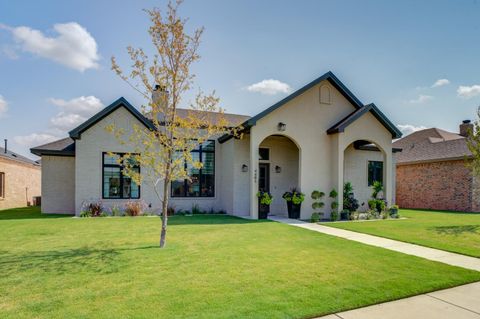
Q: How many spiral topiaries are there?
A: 2